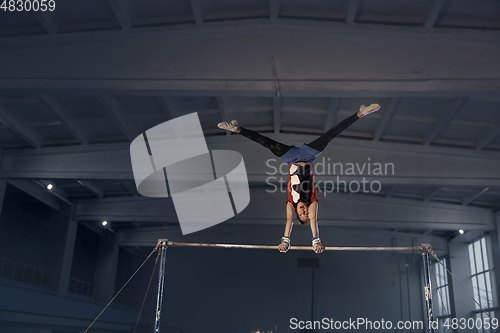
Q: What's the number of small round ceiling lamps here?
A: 3